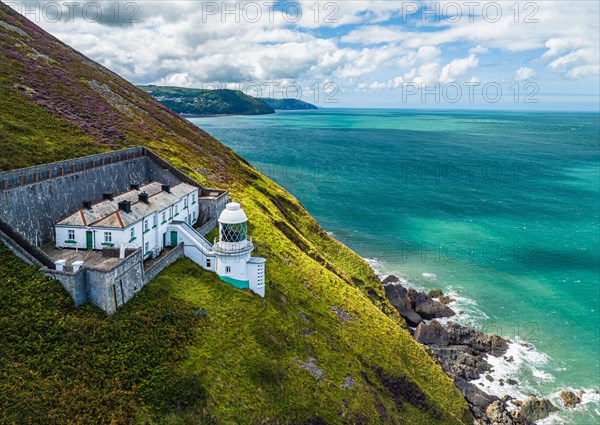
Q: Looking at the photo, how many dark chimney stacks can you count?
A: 6